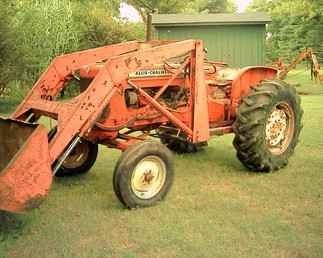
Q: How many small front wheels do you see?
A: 2